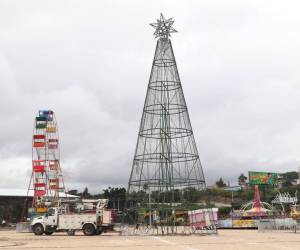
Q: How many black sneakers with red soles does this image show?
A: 0